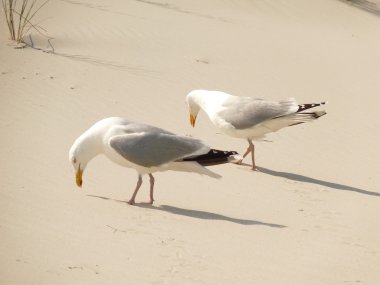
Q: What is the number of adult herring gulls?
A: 2